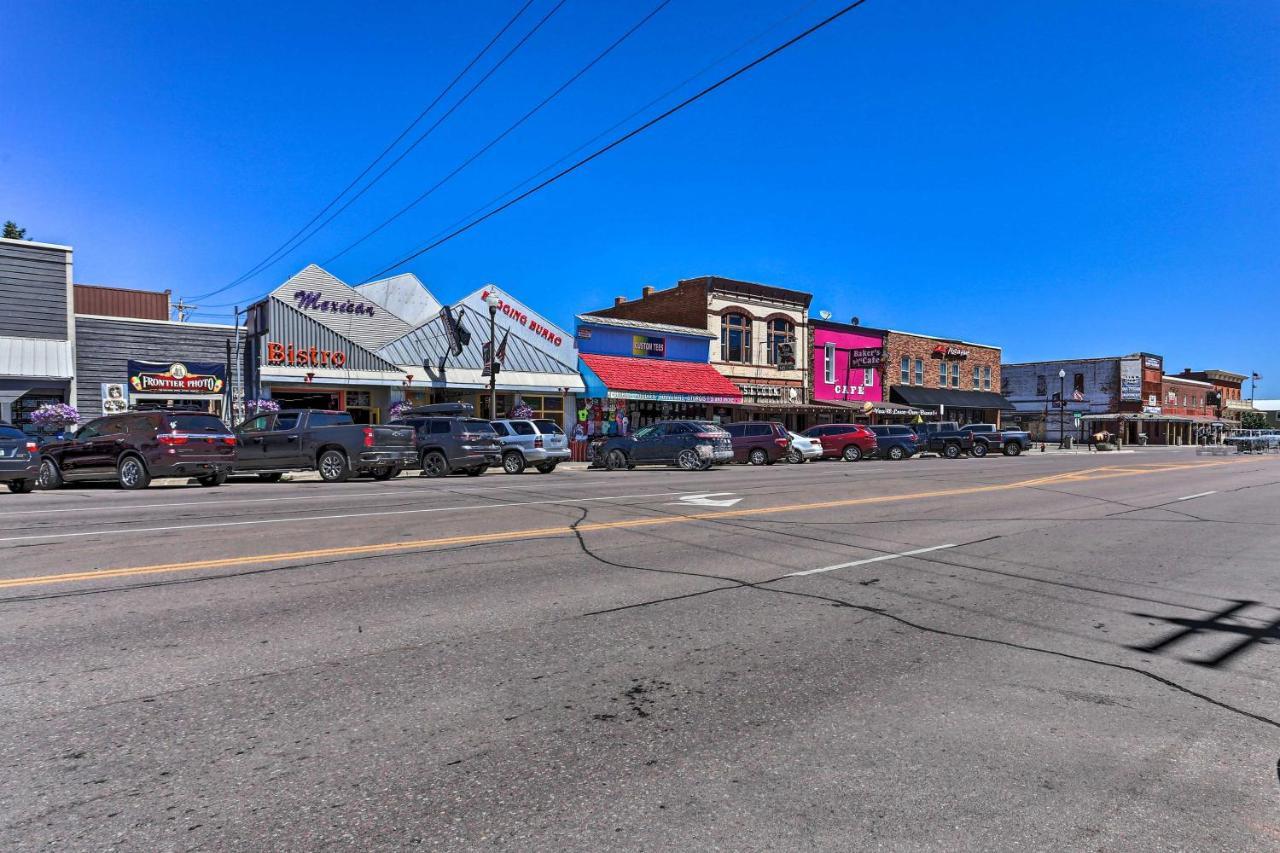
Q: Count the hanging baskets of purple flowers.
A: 4